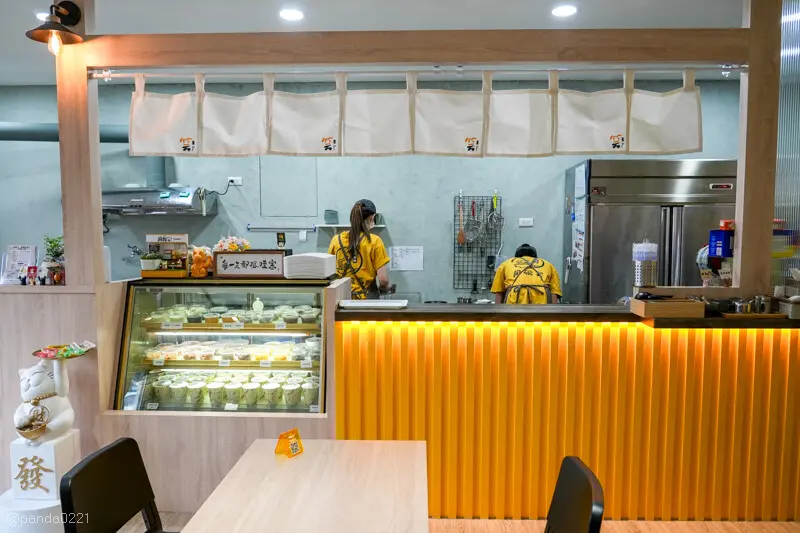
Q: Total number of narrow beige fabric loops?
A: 9